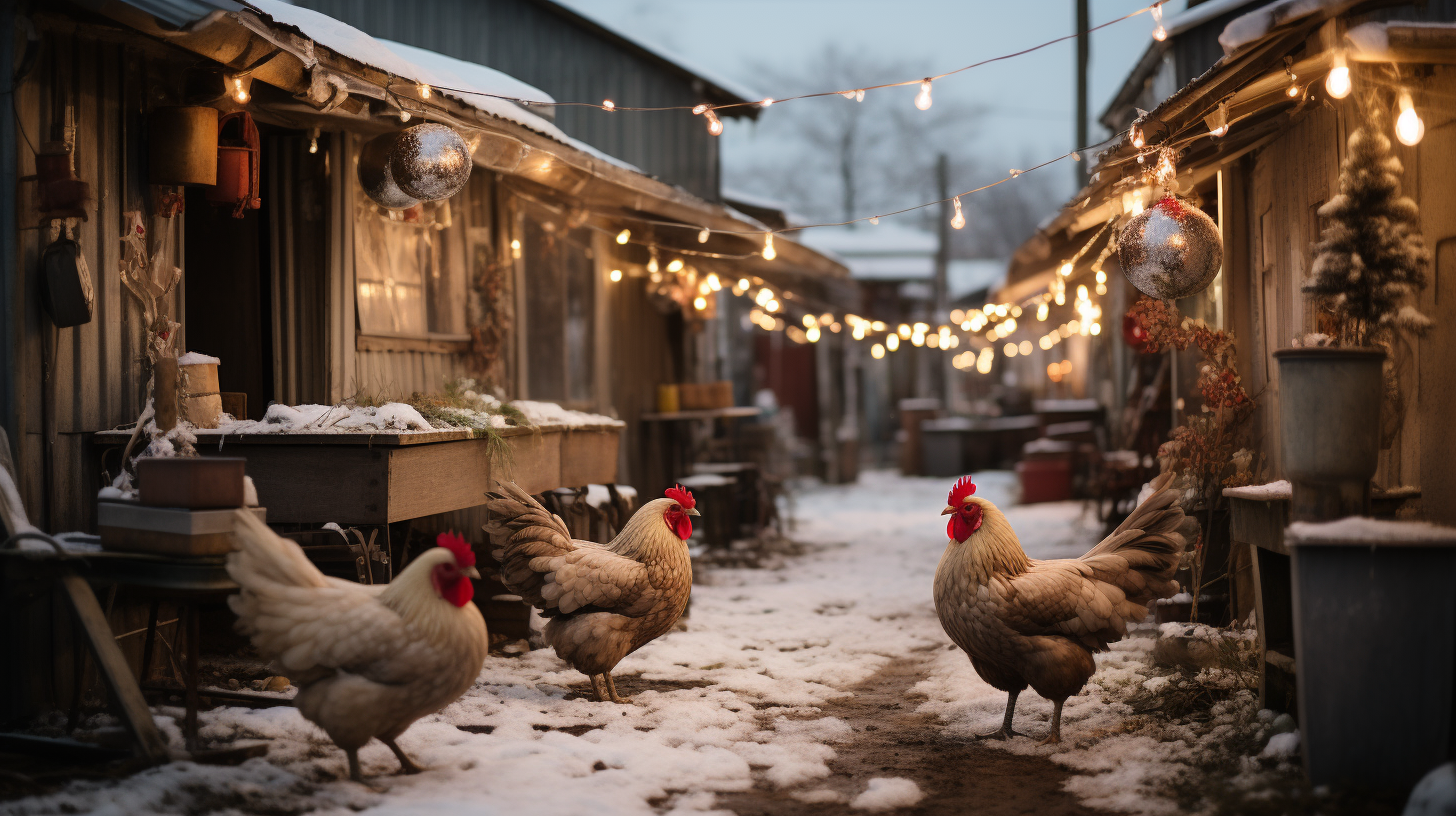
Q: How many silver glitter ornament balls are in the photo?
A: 3